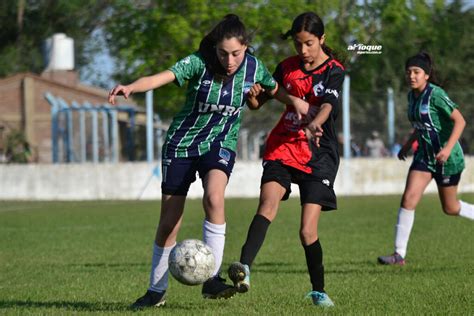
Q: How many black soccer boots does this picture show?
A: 2